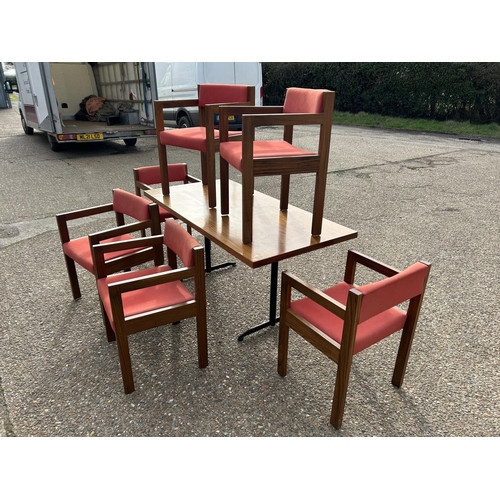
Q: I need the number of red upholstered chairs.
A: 6